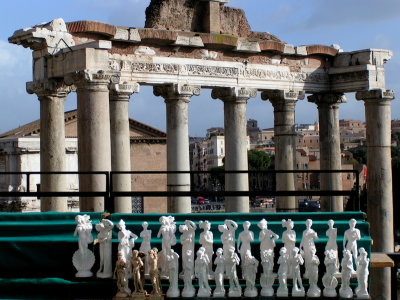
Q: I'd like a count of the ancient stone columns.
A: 8